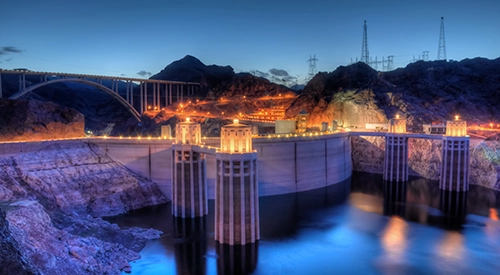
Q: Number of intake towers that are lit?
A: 4